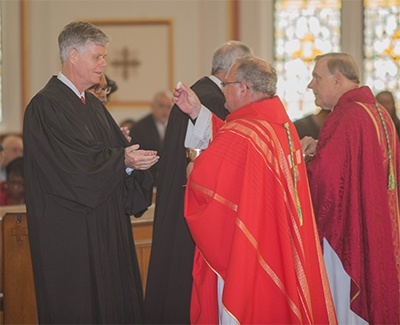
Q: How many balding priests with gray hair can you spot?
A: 2